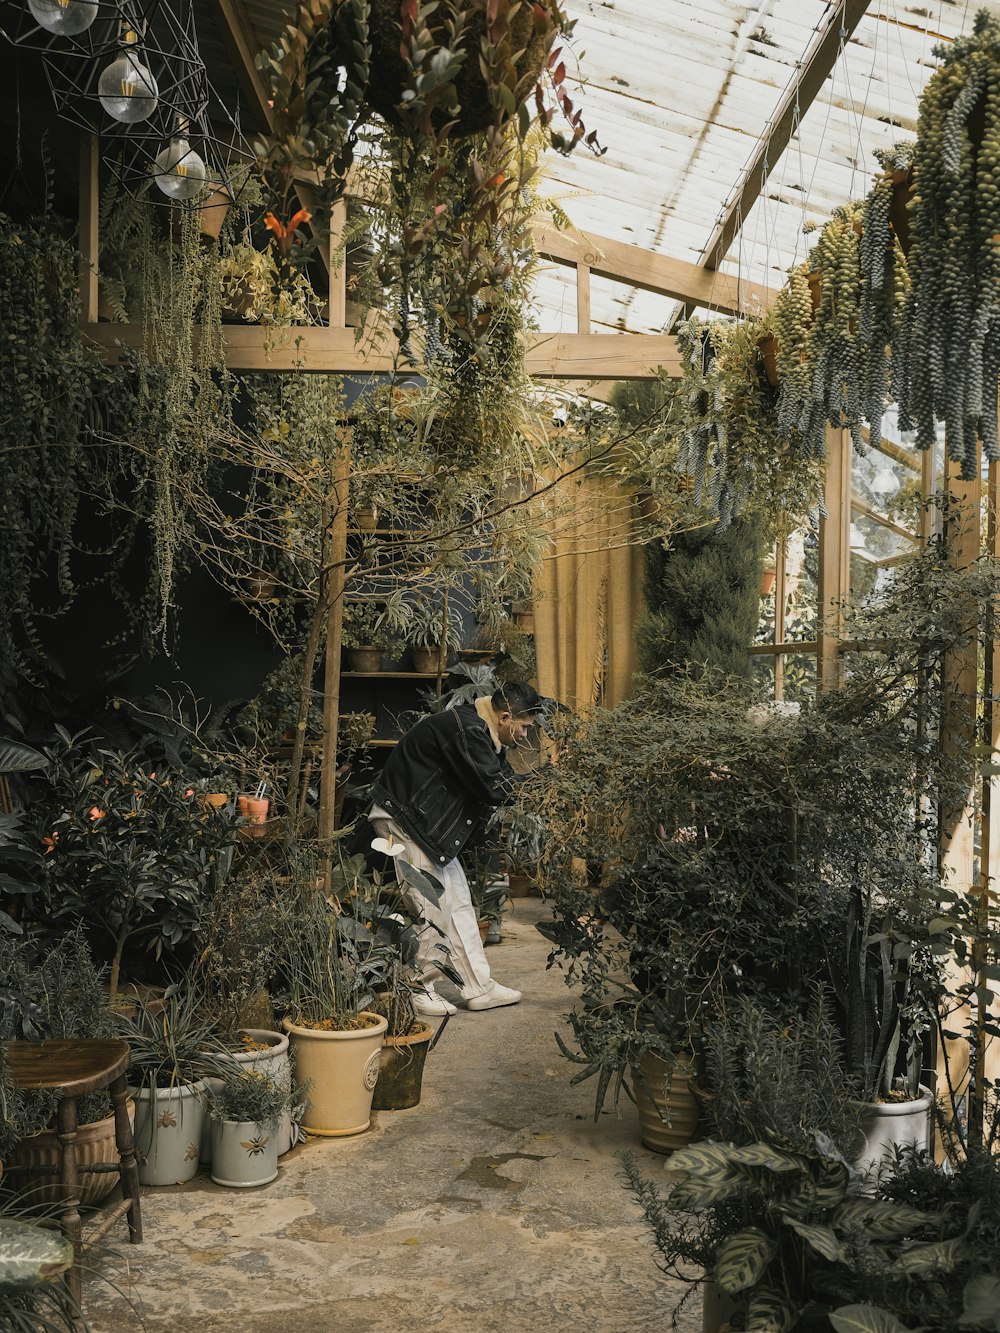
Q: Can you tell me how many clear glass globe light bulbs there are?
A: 3